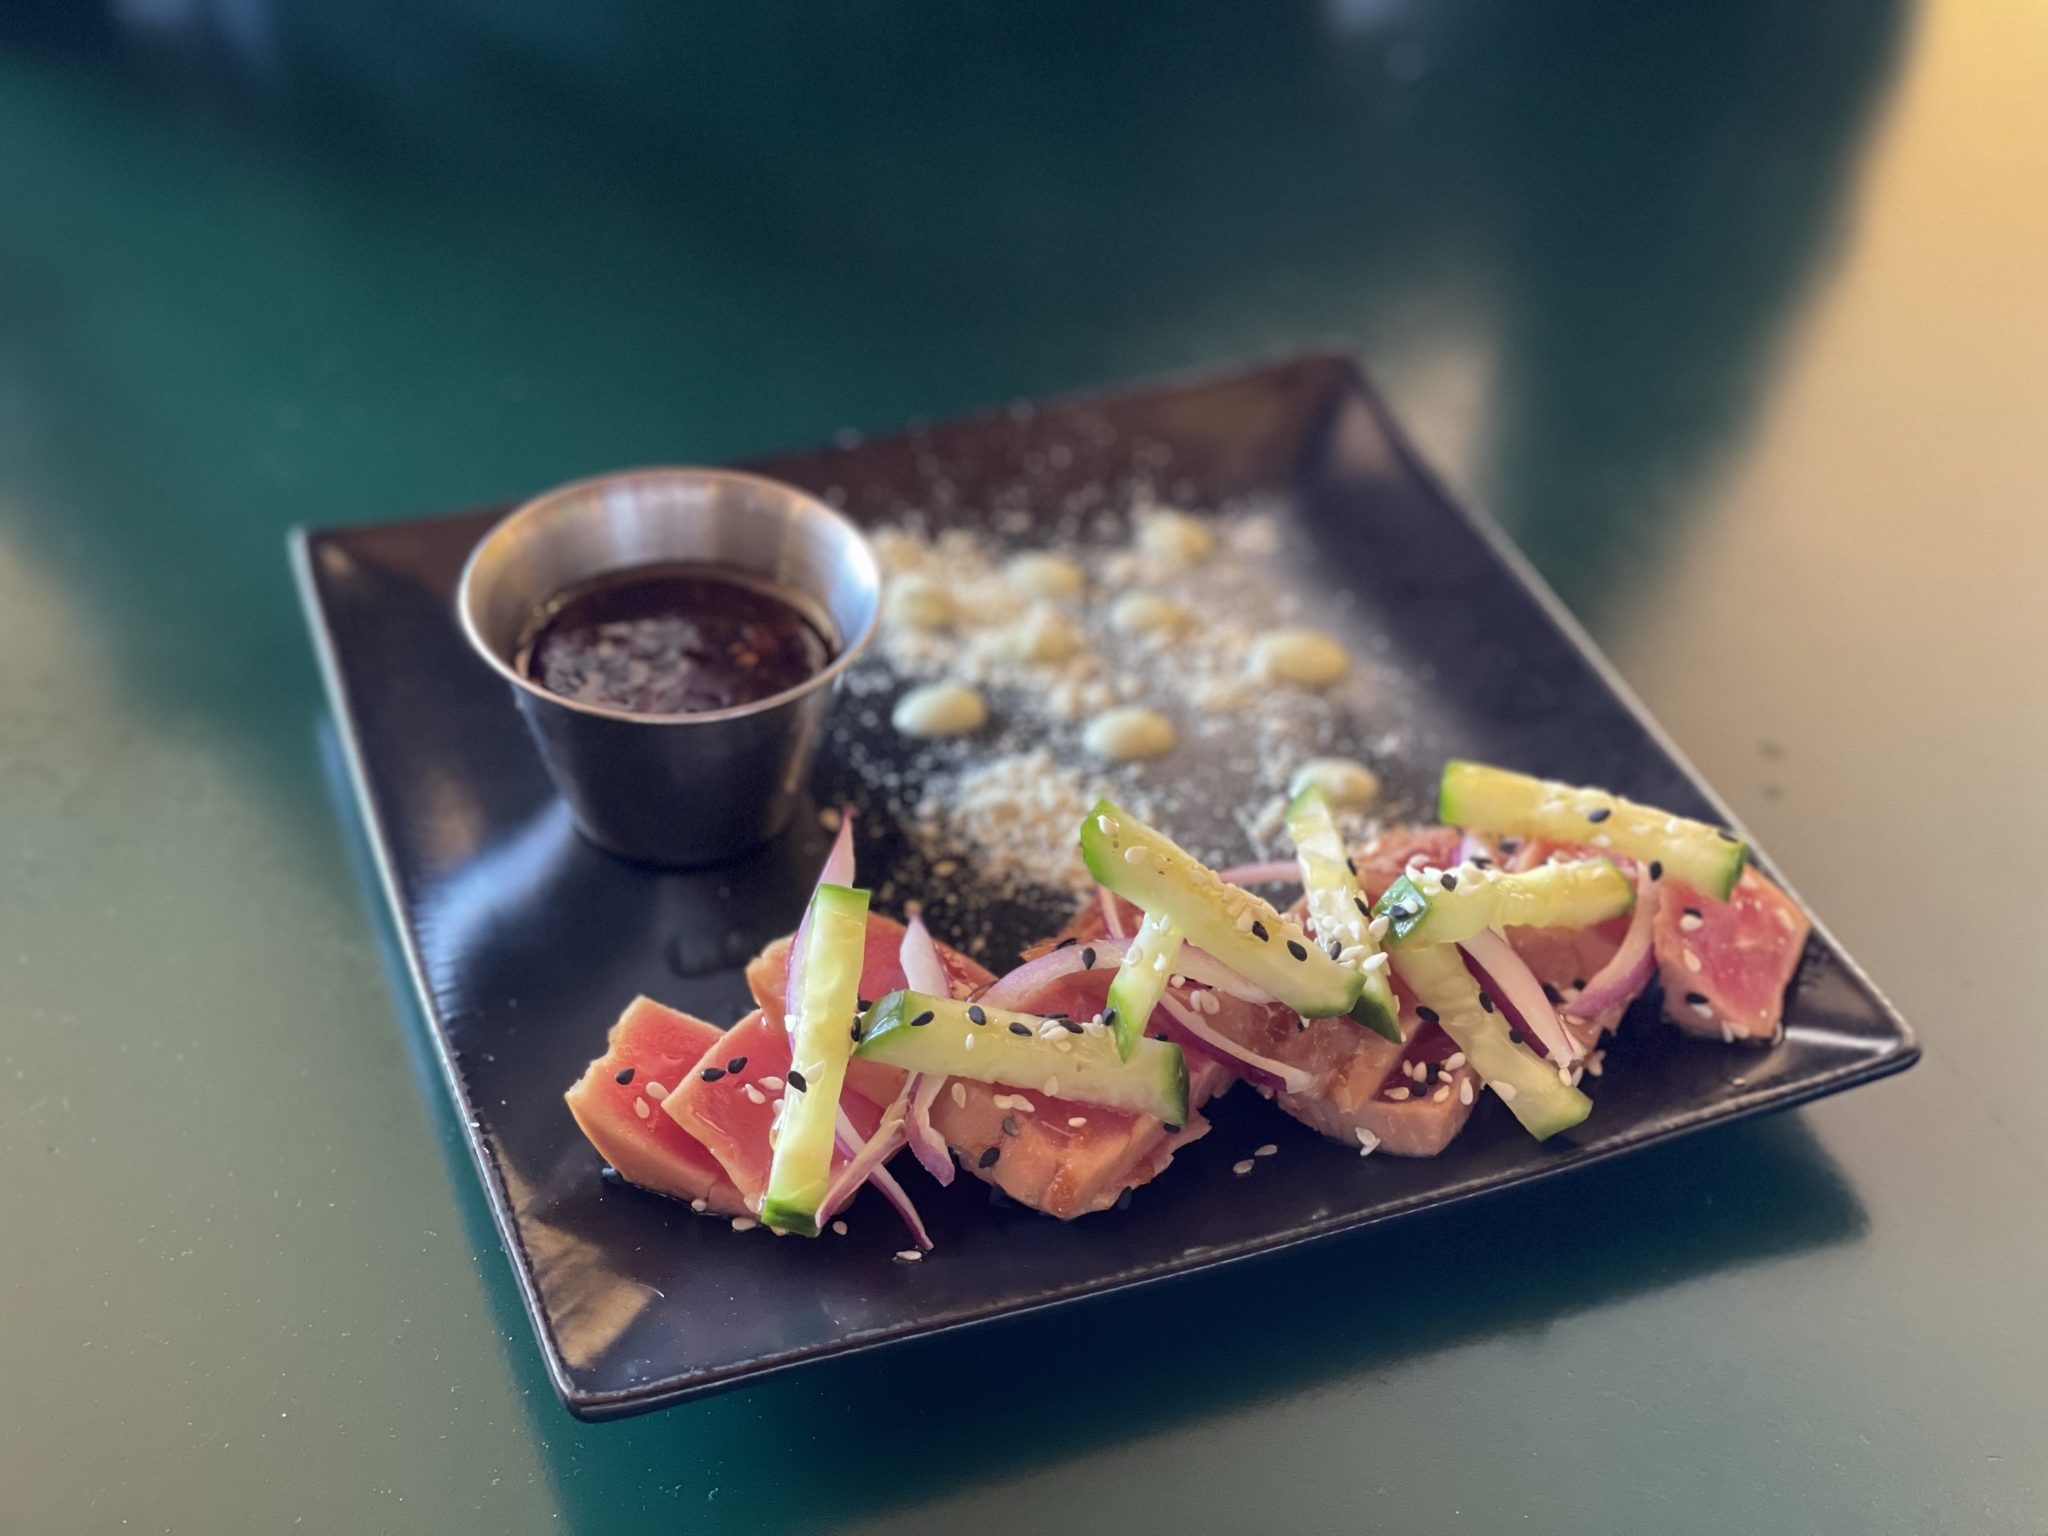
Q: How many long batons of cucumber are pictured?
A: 8